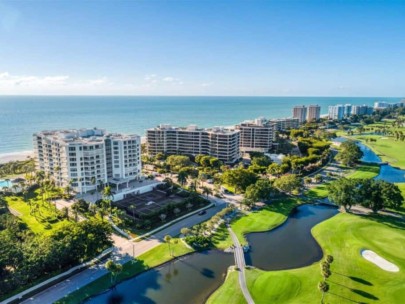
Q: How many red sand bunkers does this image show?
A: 0